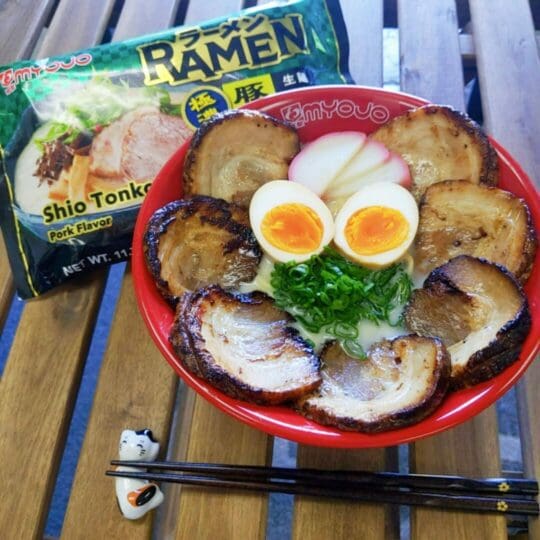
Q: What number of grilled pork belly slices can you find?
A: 7